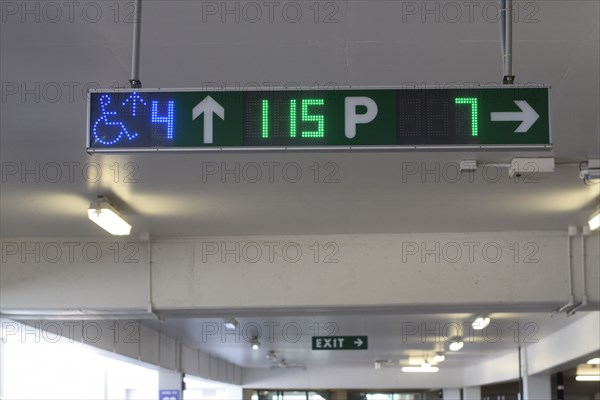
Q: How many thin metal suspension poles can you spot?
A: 2